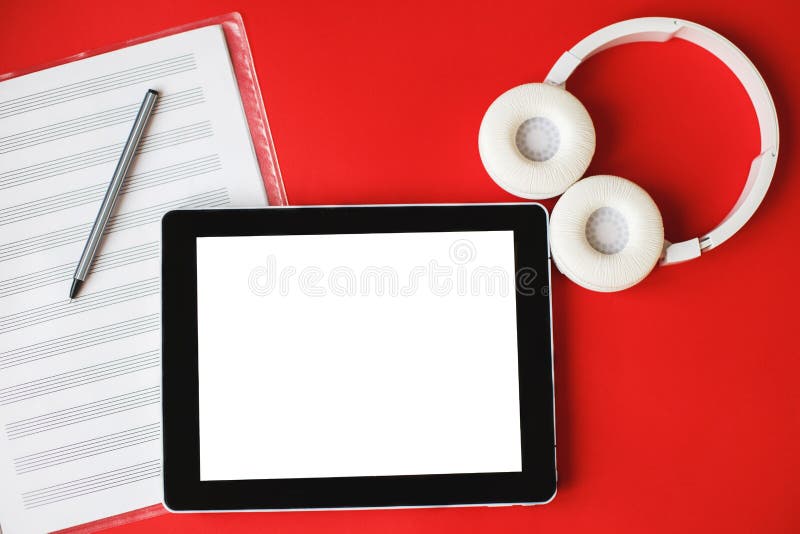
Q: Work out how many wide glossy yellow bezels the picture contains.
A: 0